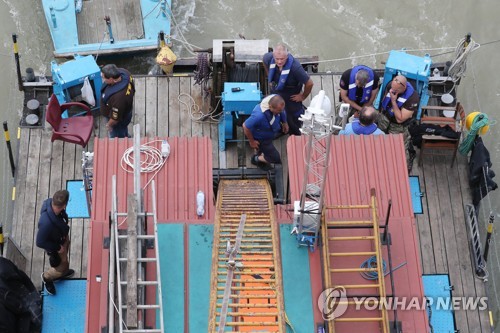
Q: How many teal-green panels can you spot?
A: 3